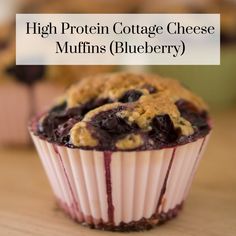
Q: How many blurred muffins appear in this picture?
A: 2